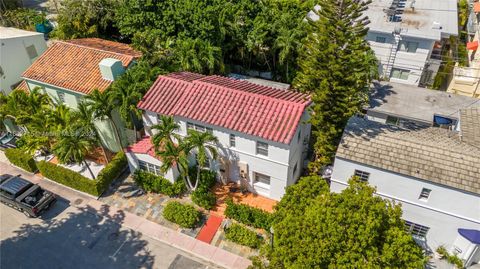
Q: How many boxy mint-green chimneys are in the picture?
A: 1